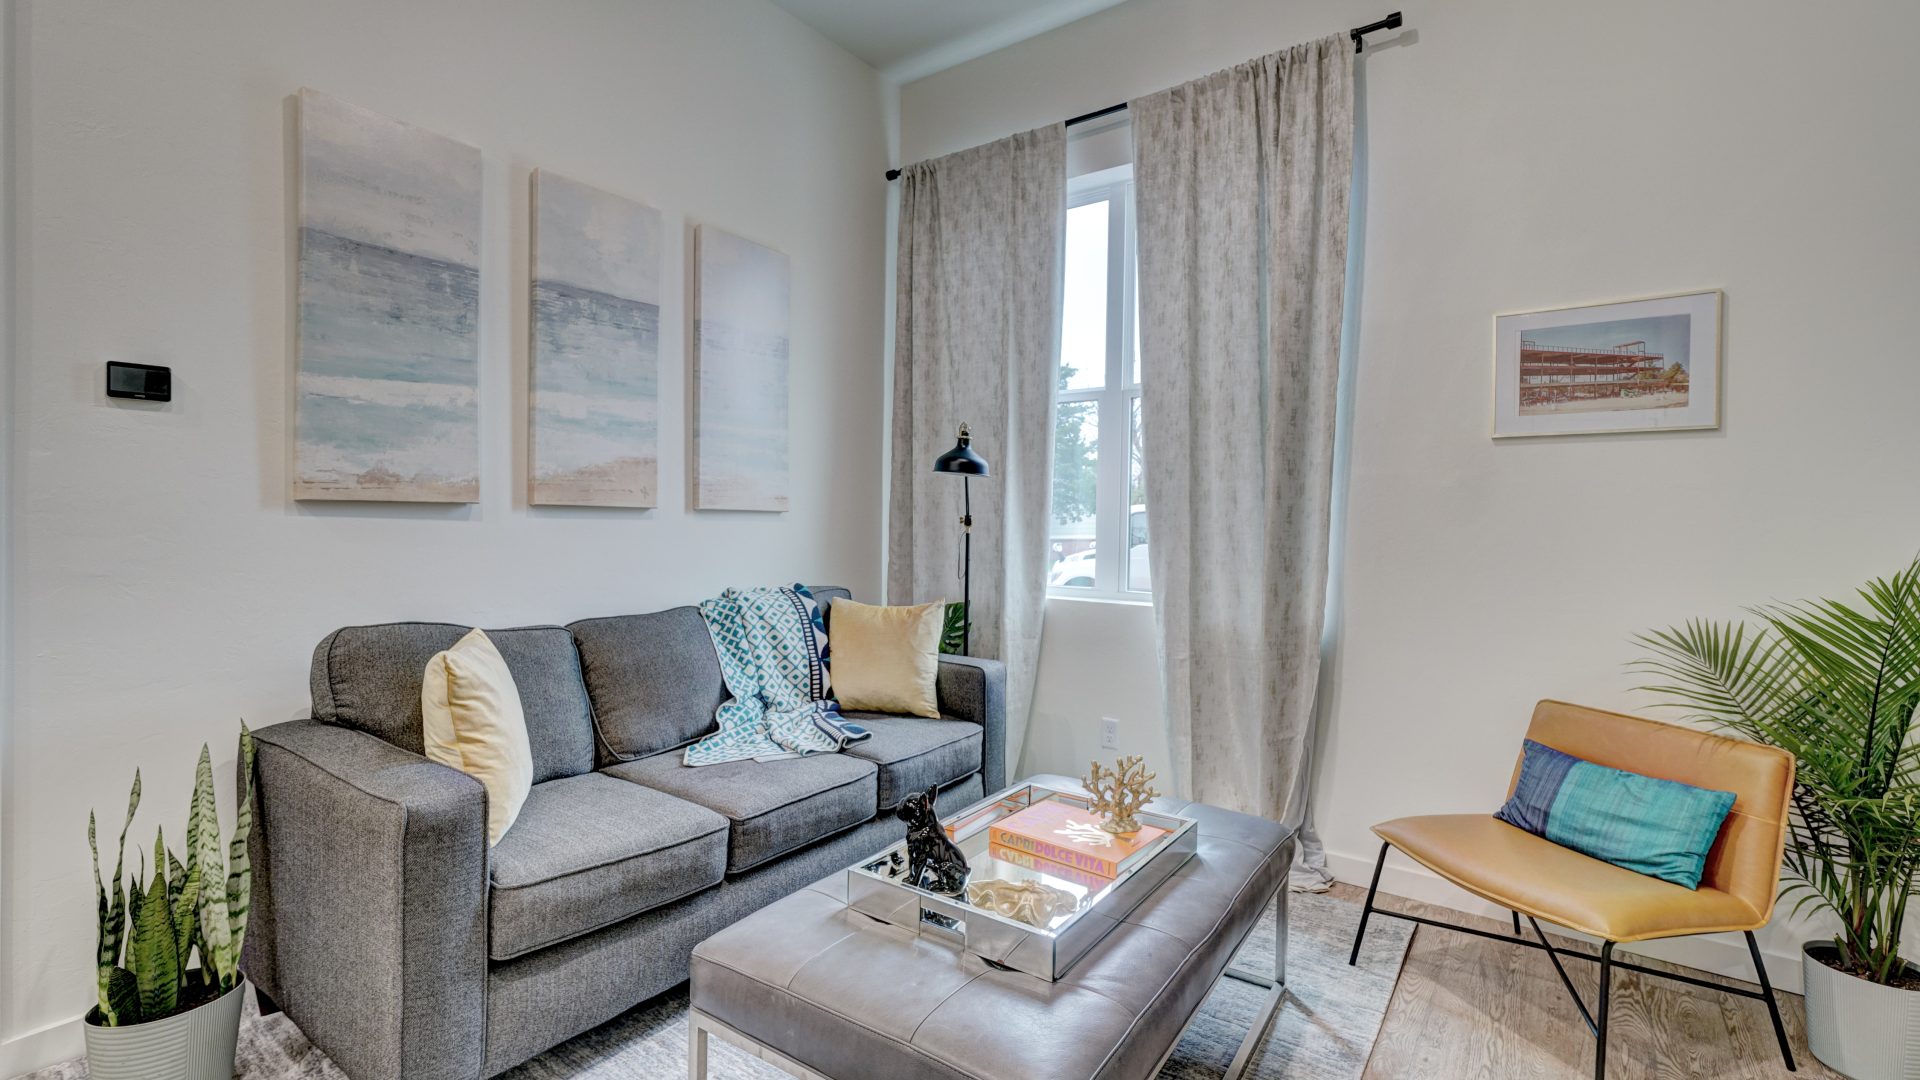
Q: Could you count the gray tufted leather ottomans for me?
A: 1